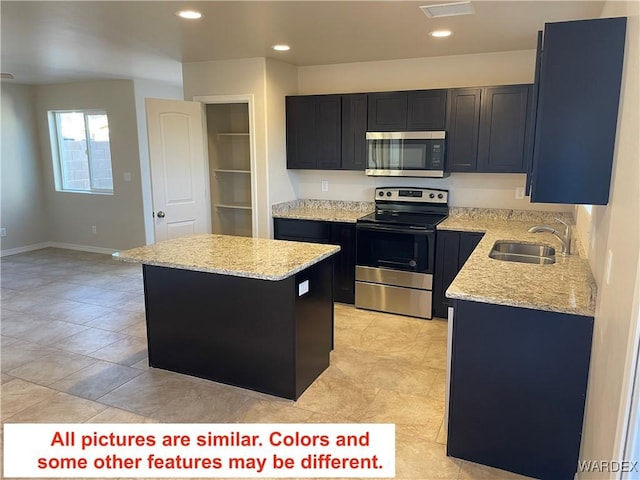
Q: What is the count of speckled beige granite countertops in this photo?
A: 3